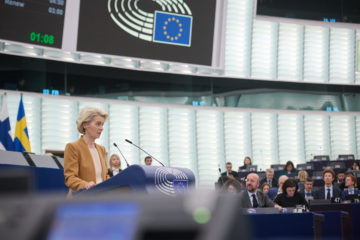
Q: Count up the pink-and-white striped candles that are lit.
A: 0